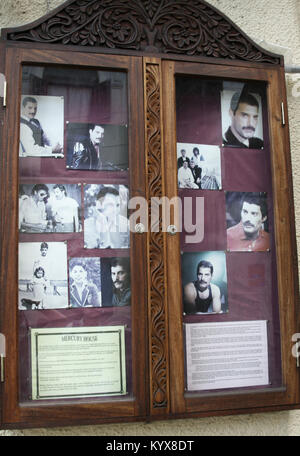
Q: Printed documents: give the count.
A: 2